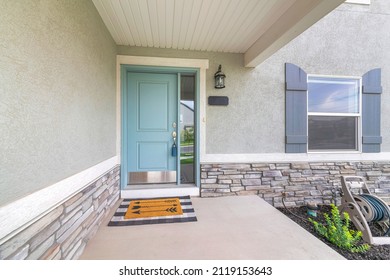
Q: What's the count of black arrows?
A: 3